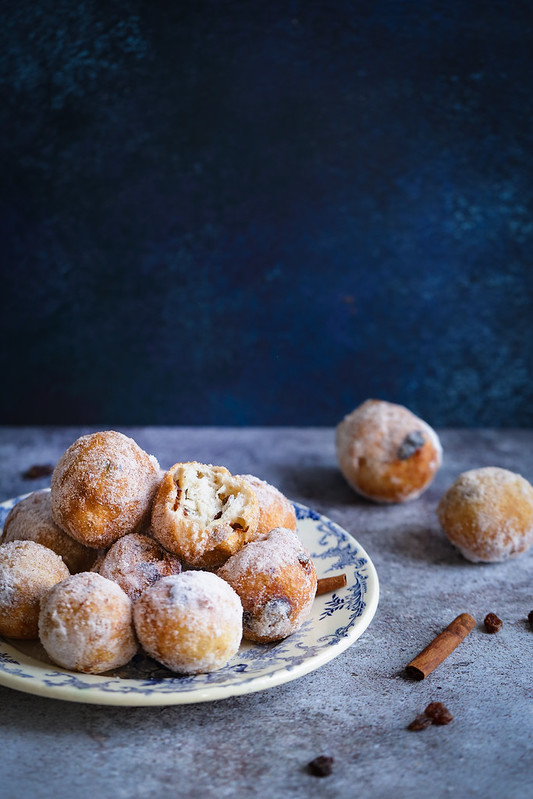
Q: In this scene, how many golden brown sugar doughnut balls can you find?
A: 11